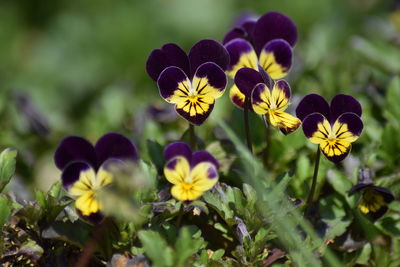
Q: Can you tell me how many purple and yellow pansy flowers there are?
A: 7